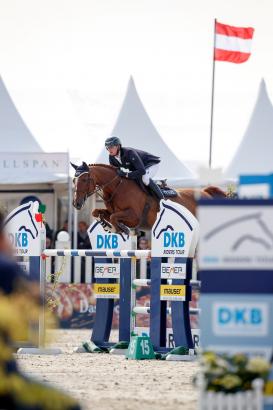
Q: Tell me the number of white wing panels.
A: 3